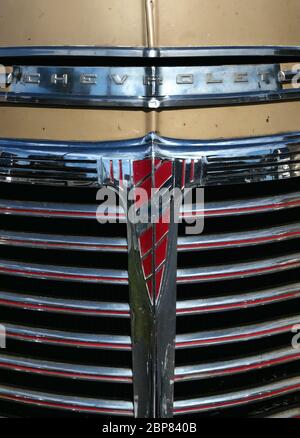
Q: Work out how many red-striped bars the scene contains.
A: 14